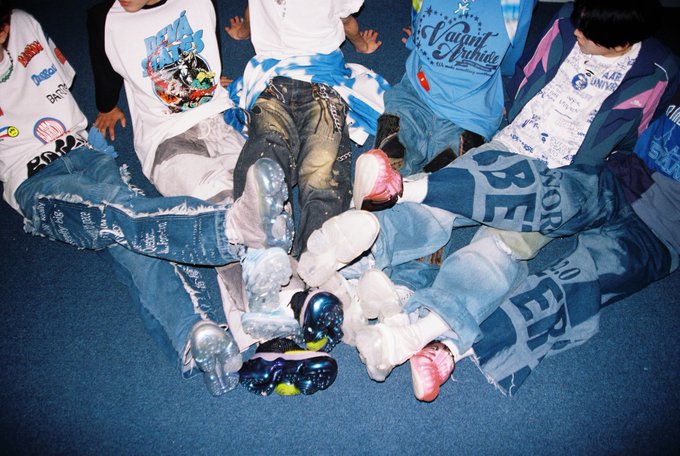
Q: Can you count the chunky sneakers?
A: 12